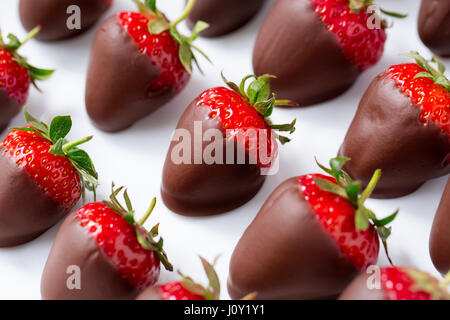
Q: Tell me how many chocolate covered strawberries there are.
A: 14